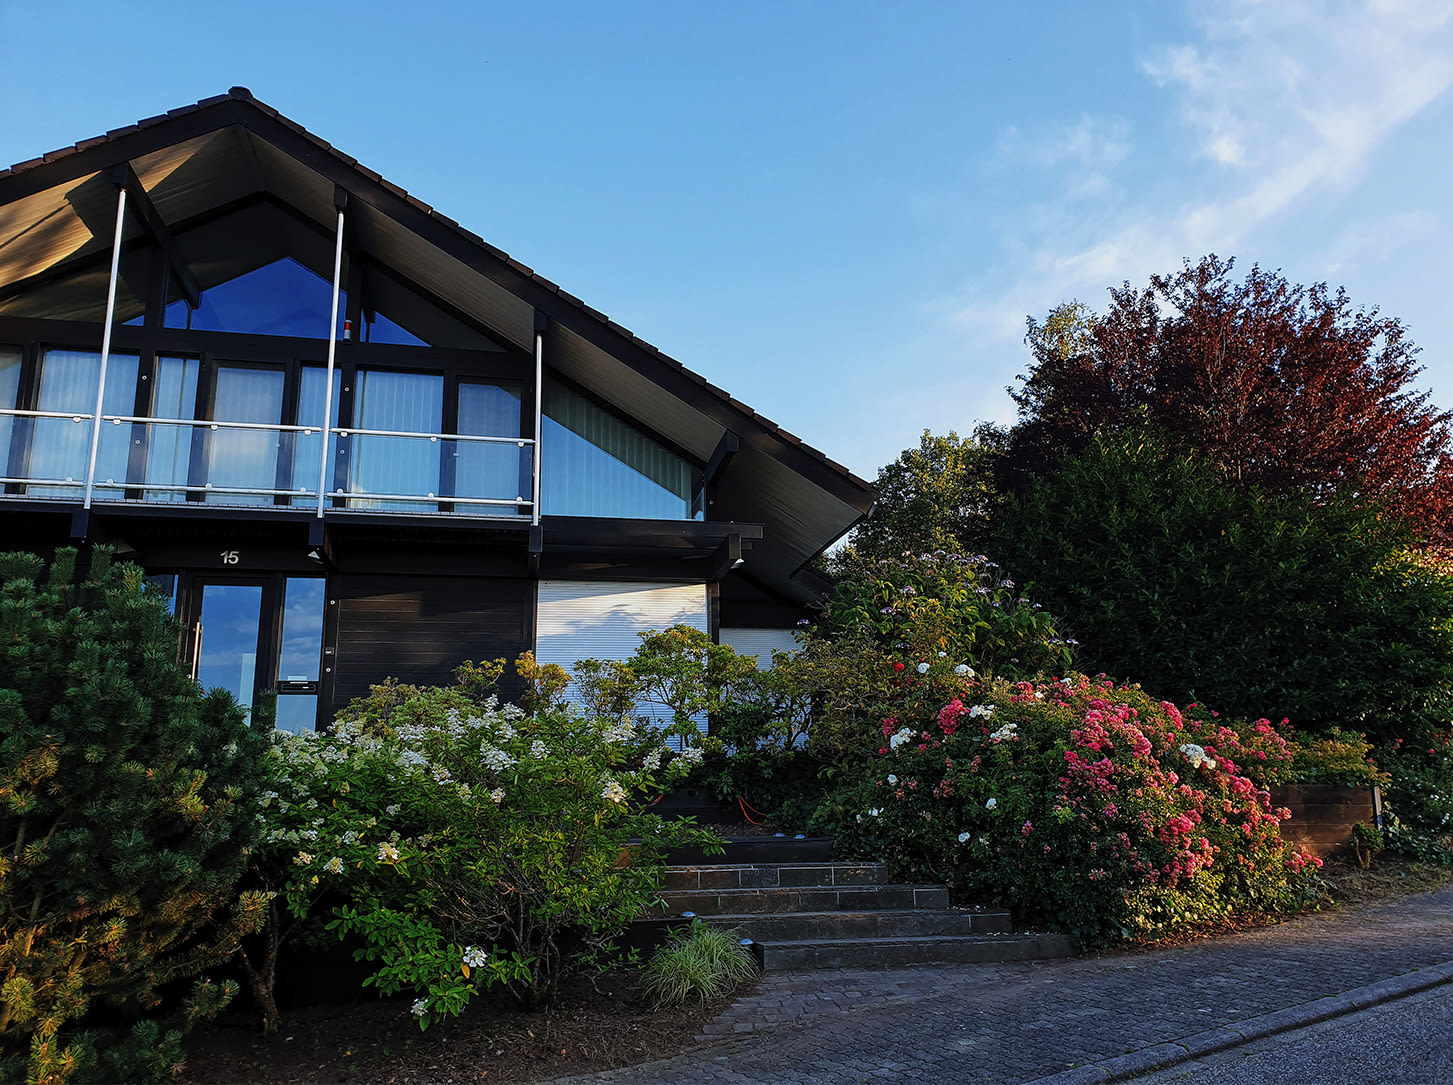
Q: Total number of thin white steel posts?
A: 3